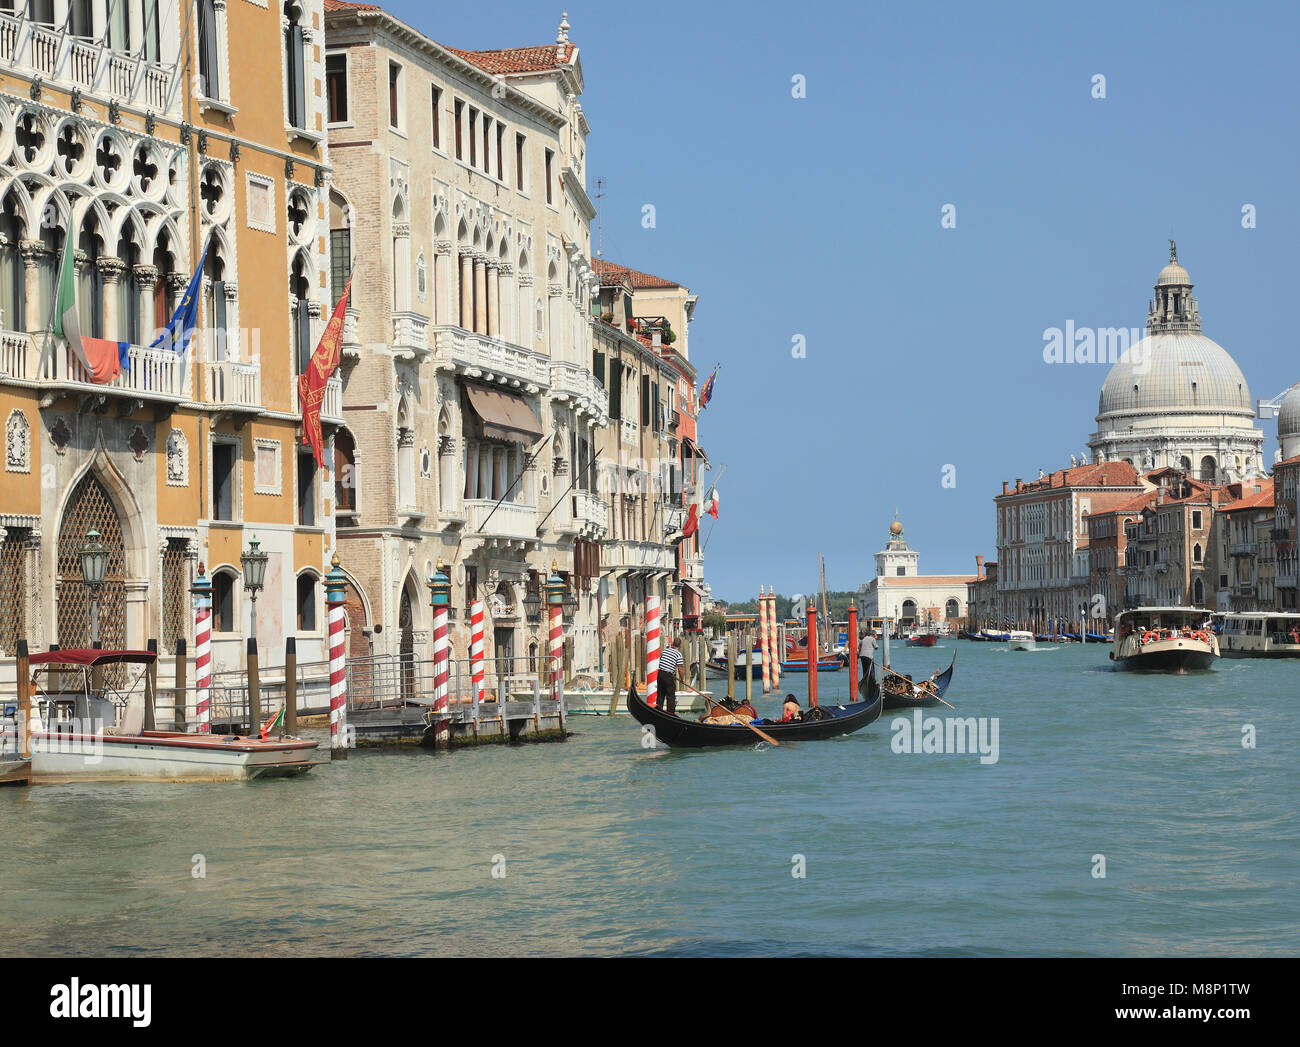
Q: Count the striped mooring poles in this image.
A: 8